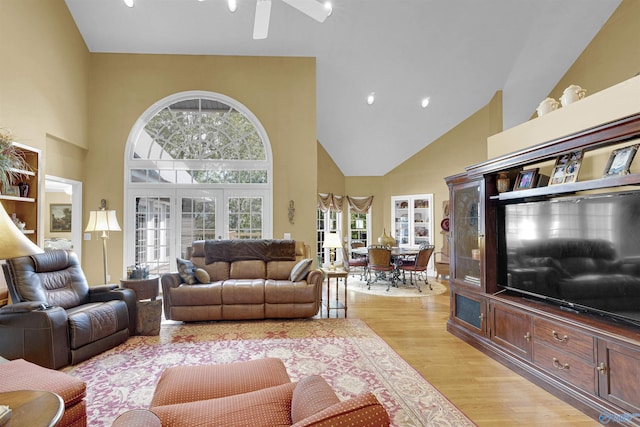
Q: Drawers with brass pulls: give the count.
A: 2